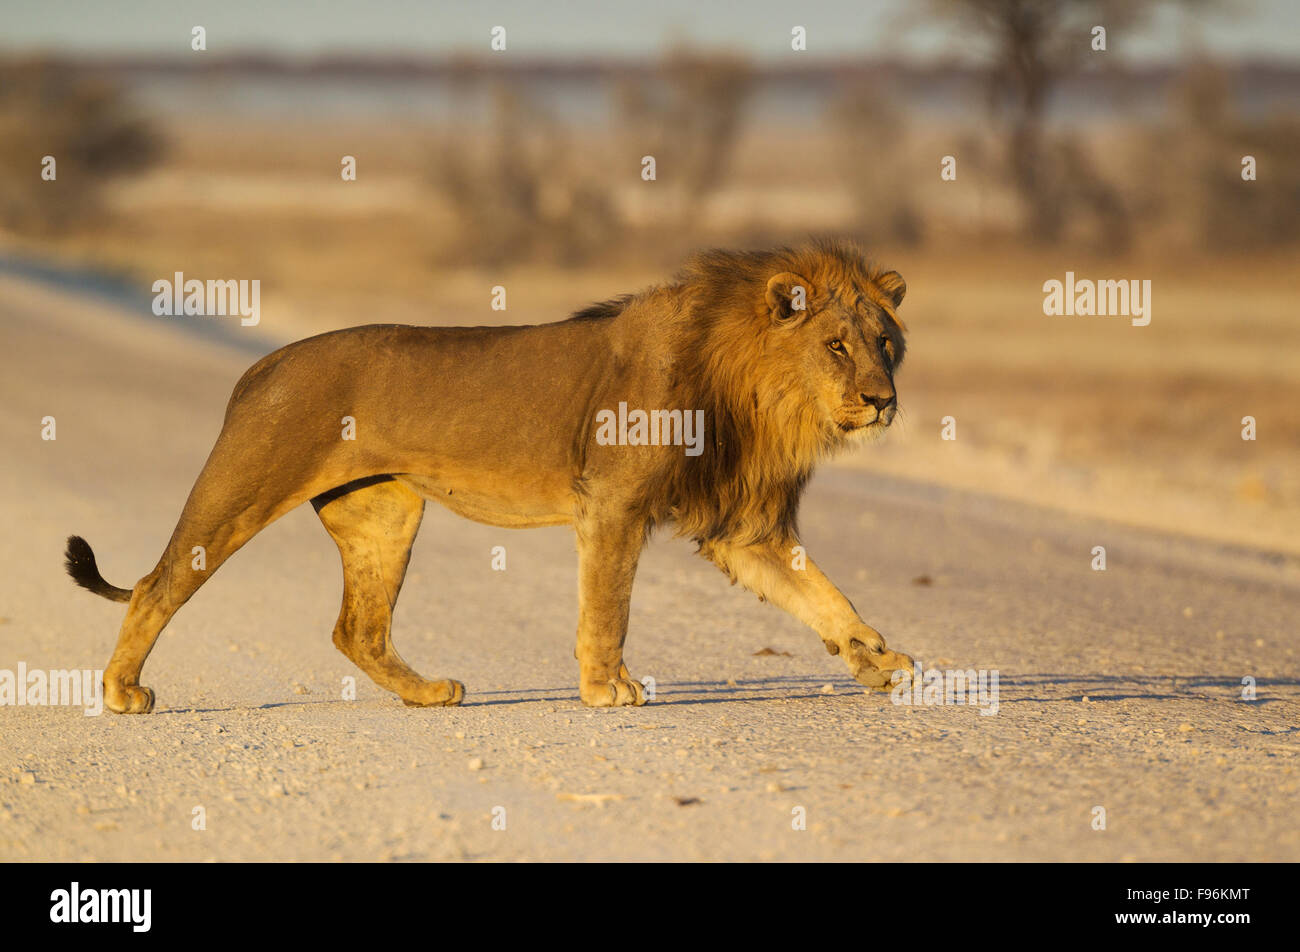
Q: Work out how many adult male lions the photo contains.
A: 1